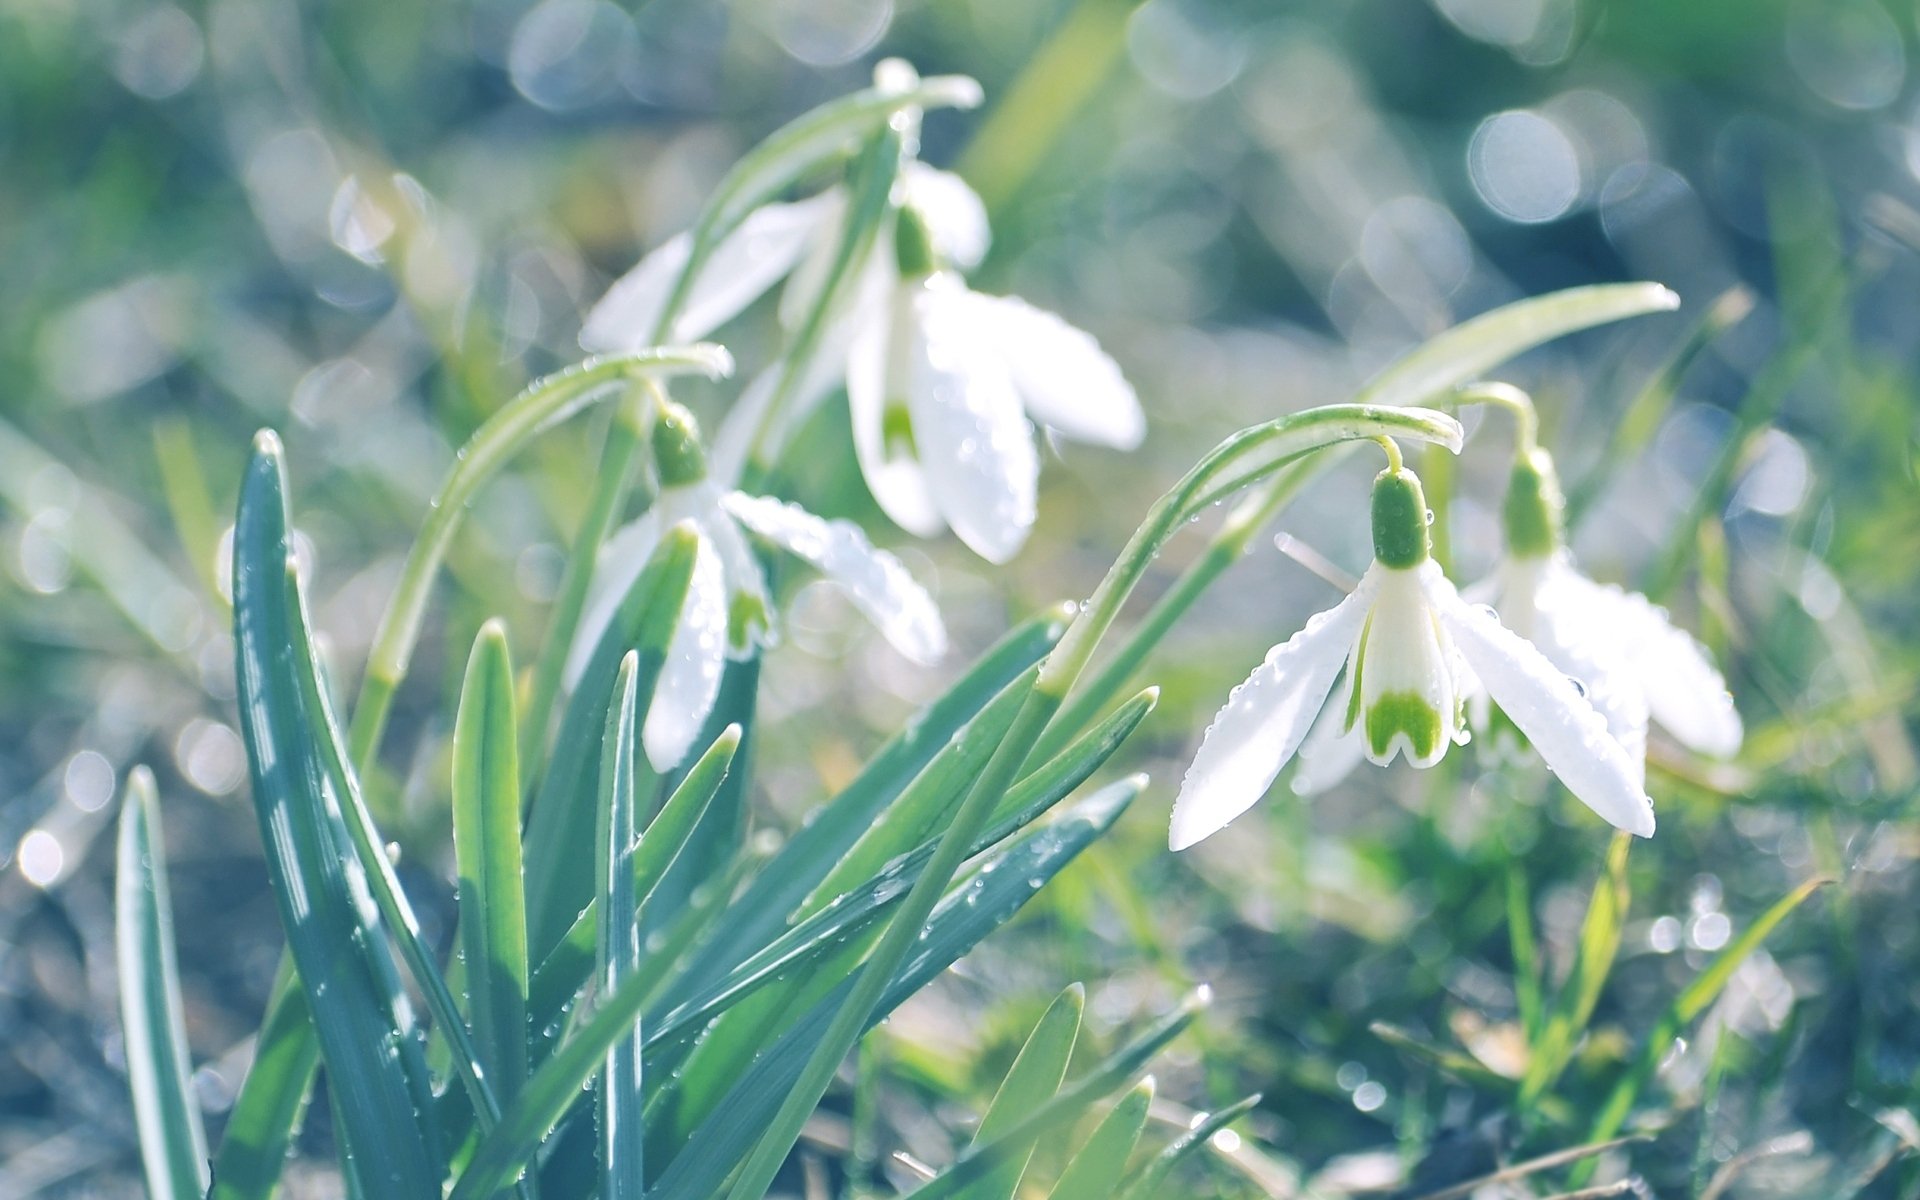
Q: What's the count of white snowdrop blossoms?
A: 5